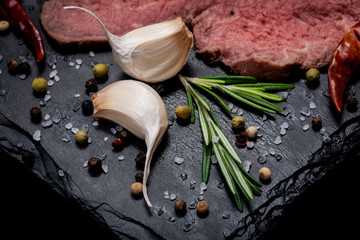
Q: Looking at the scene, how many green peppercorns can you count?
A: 6